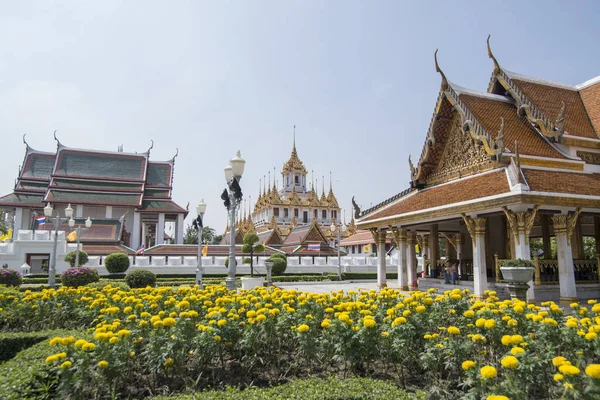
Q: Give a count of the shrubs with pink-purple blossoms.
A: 2